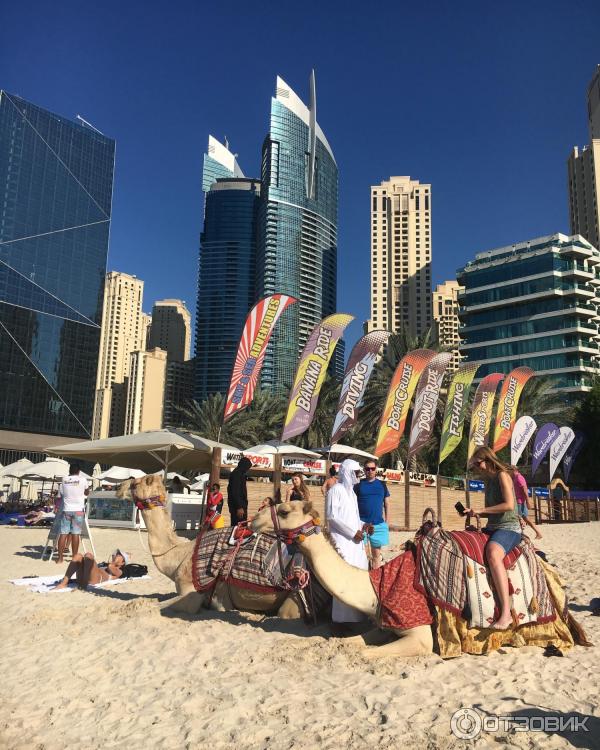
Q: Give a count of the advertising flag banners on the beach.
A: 12